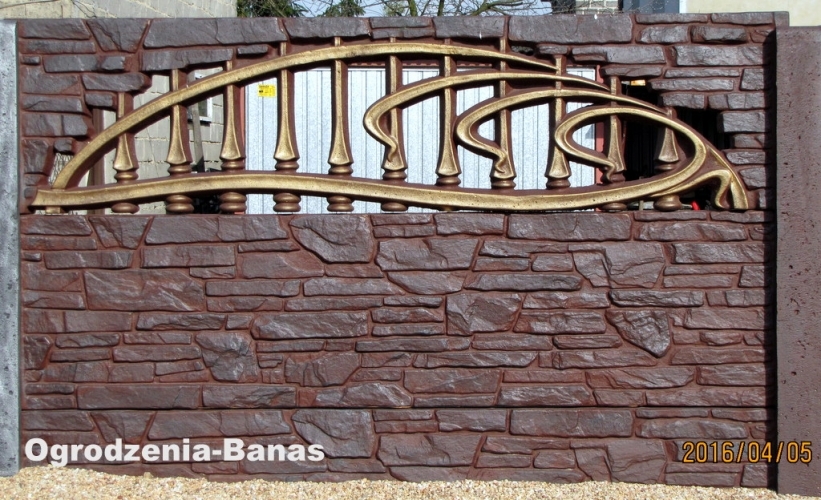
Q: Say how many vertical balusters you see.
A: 11